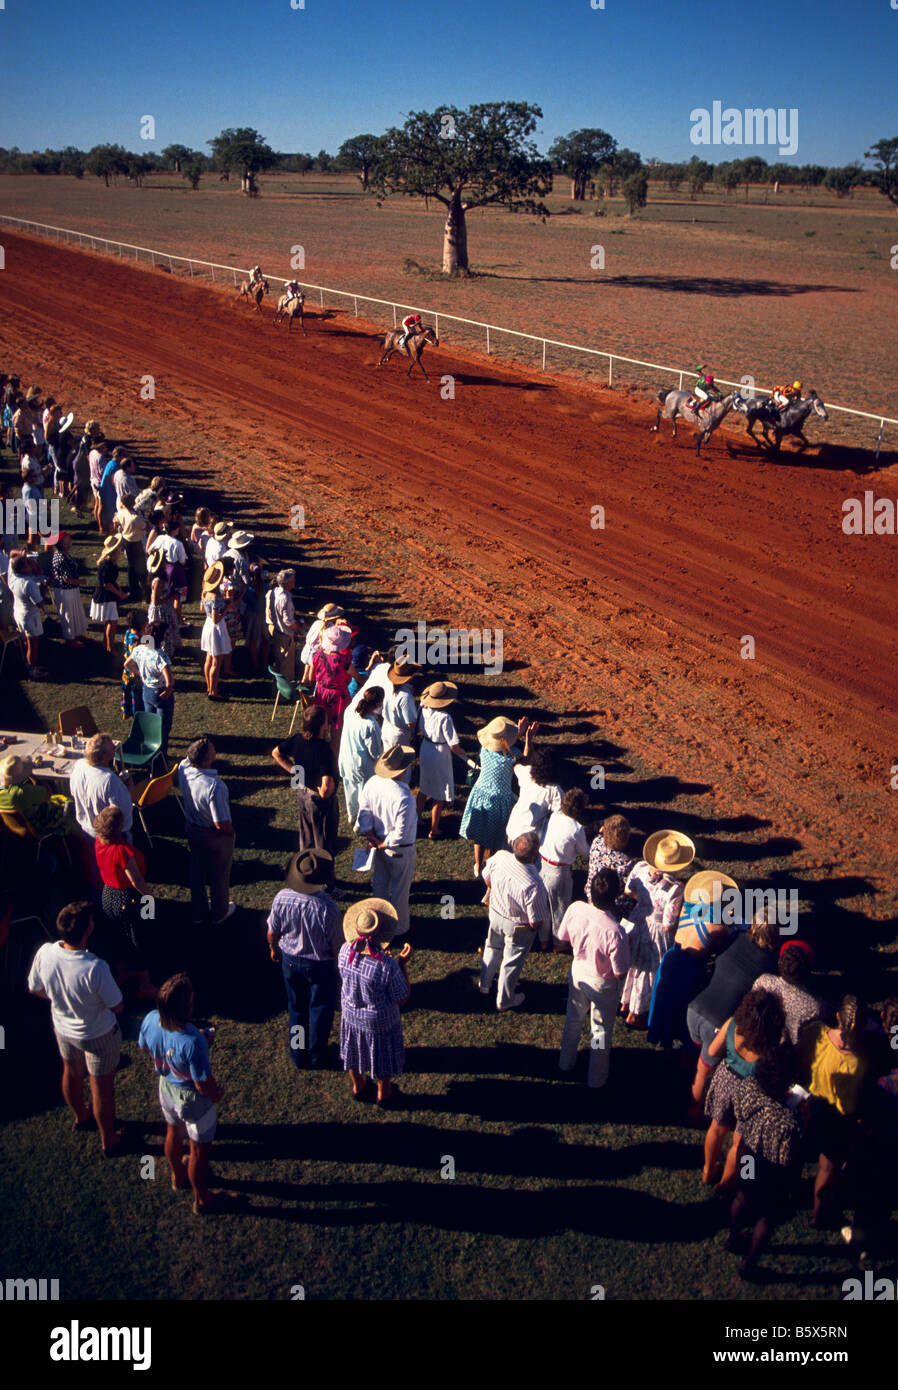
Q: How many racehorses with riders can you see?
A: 5